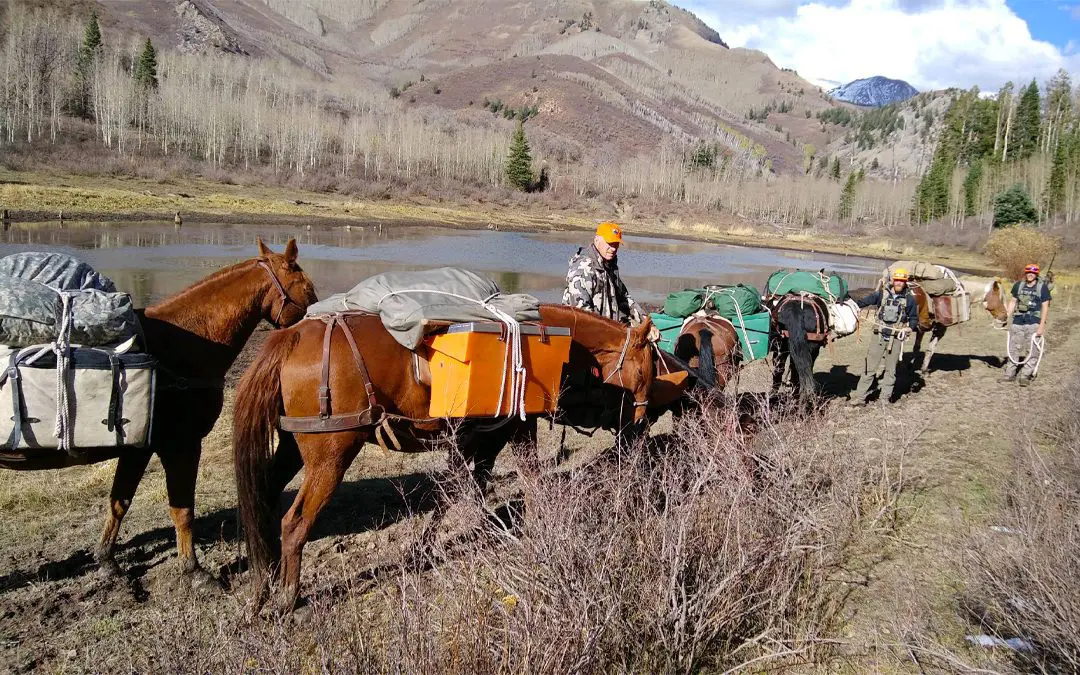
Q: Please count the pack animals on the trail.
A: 5